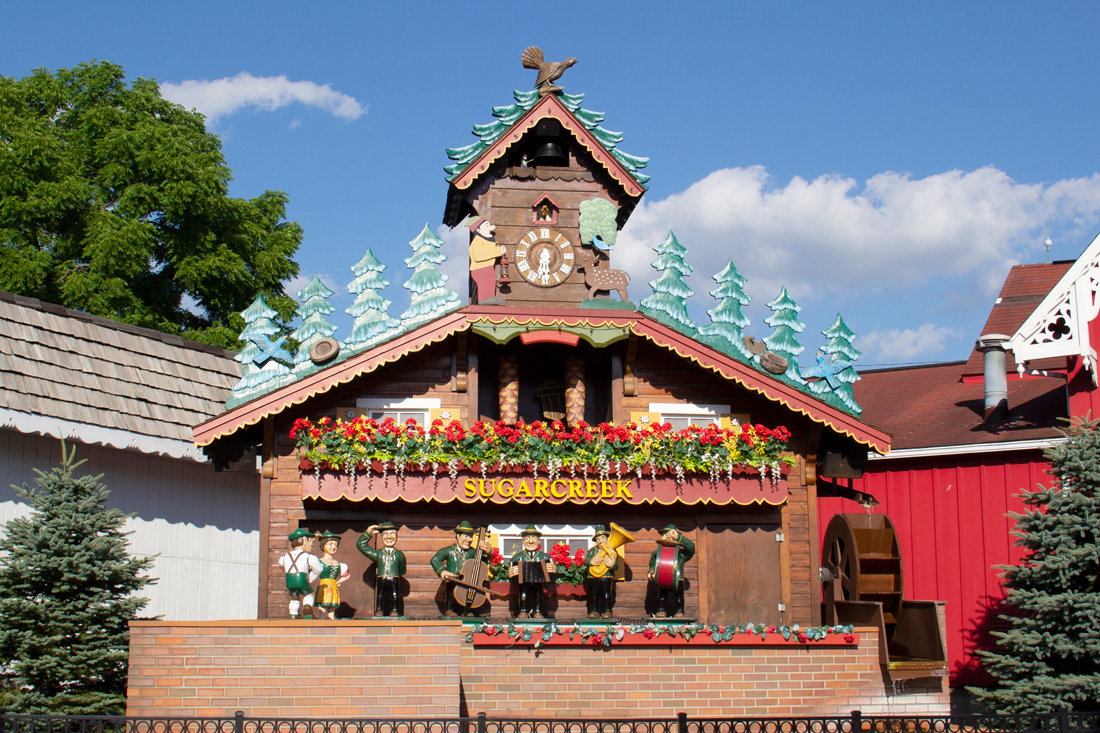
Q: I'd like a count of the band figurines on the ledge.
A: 5